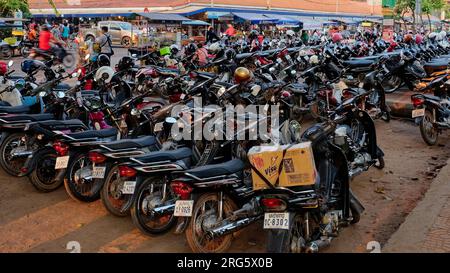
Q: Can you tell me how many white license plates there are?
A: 6